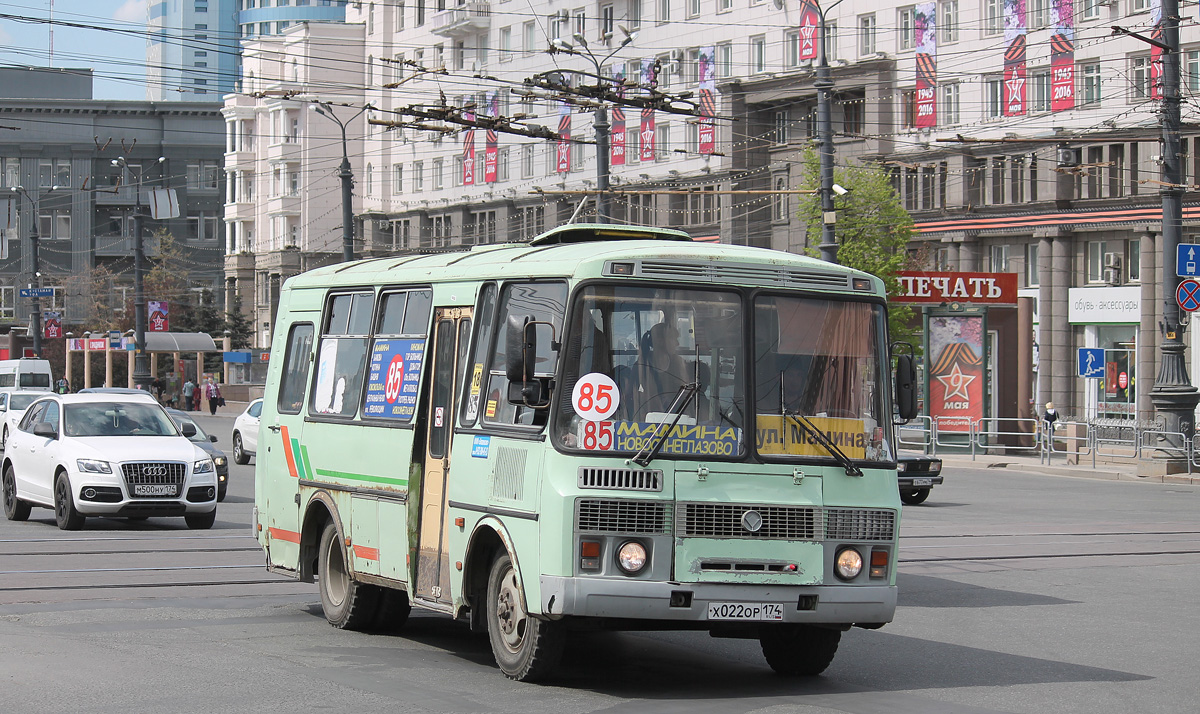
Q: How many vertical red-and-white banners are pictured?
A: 11